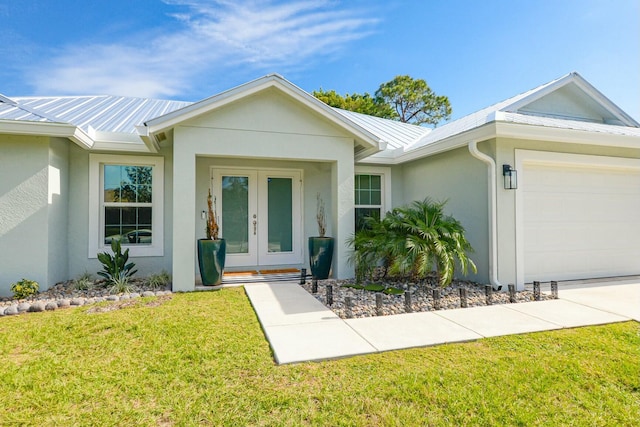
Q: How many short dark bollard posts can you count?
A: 12